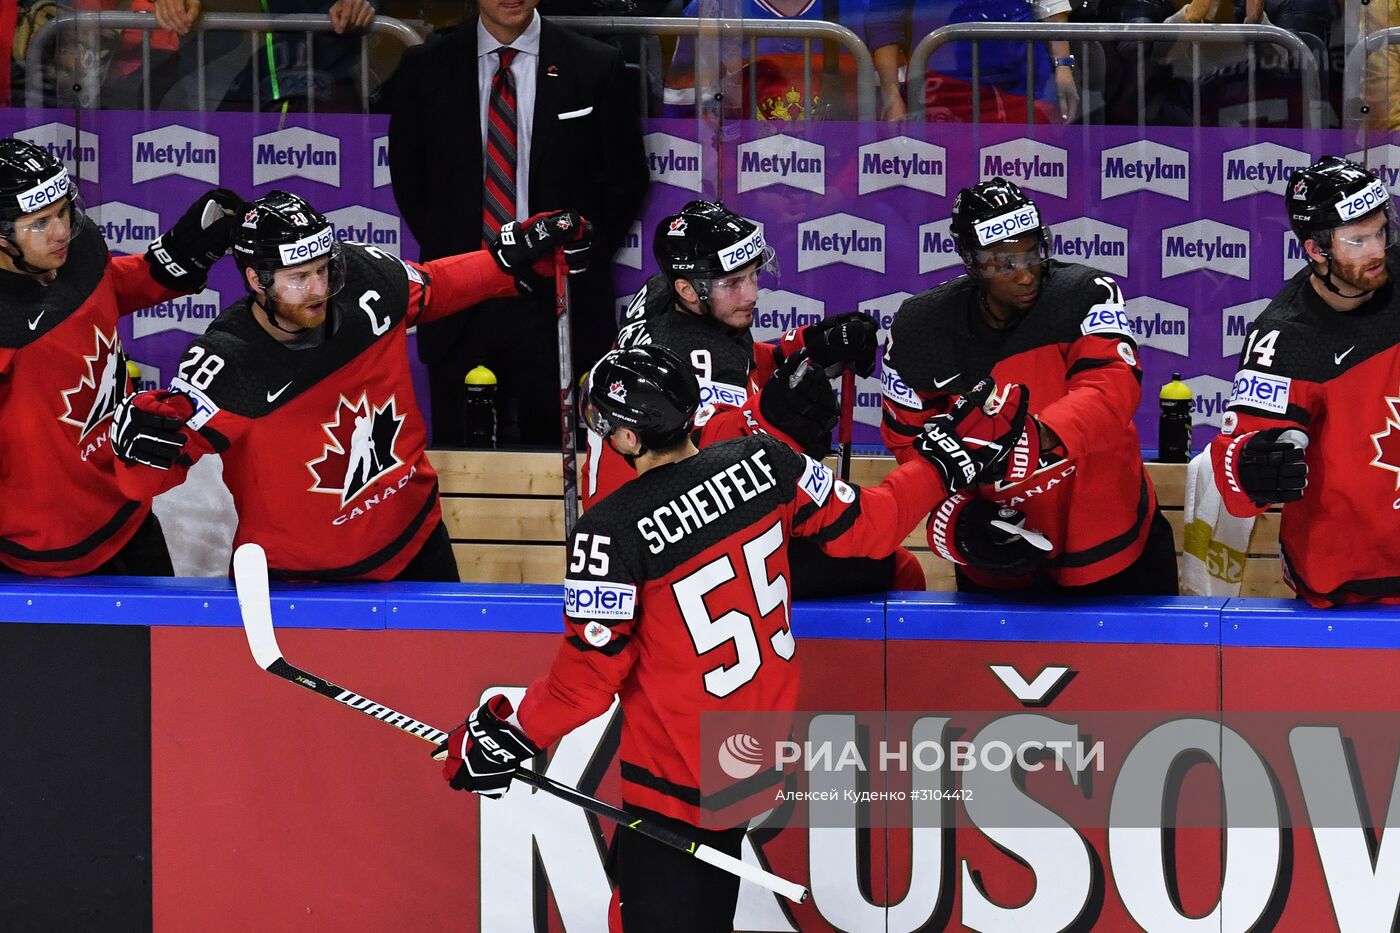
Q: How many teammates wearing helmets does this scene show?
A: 6